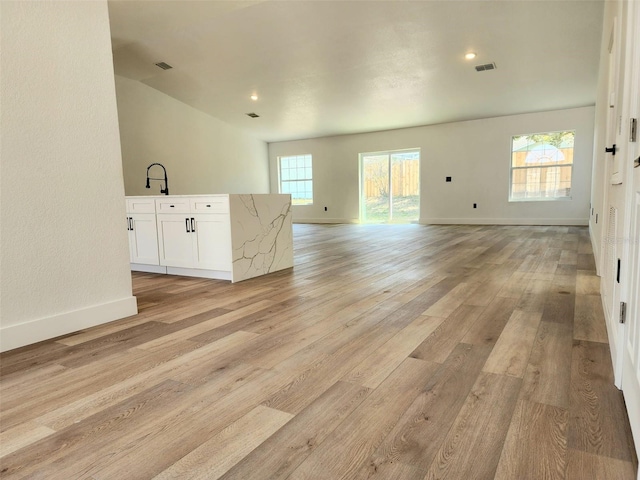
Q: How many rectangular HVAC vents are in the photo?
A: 3